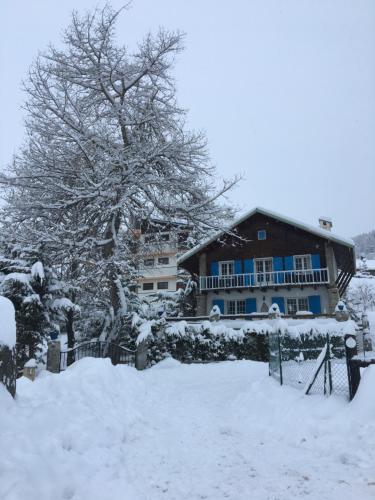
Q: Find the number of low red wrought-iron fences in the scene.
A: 0